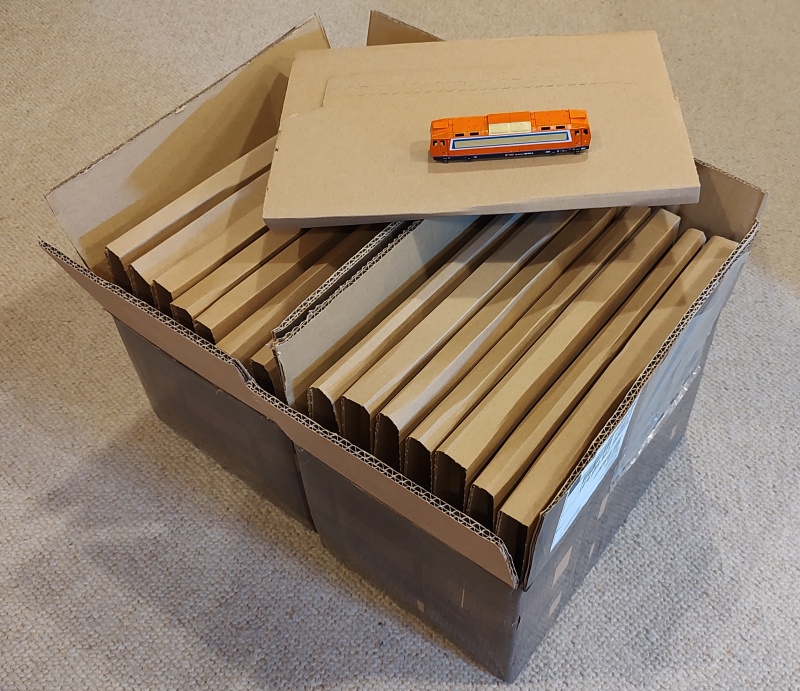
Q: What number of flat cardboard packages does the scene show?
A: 15